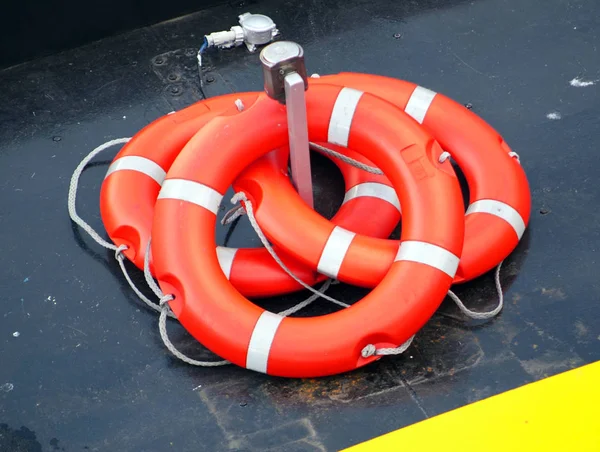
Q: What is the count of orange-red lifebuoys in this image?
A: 3